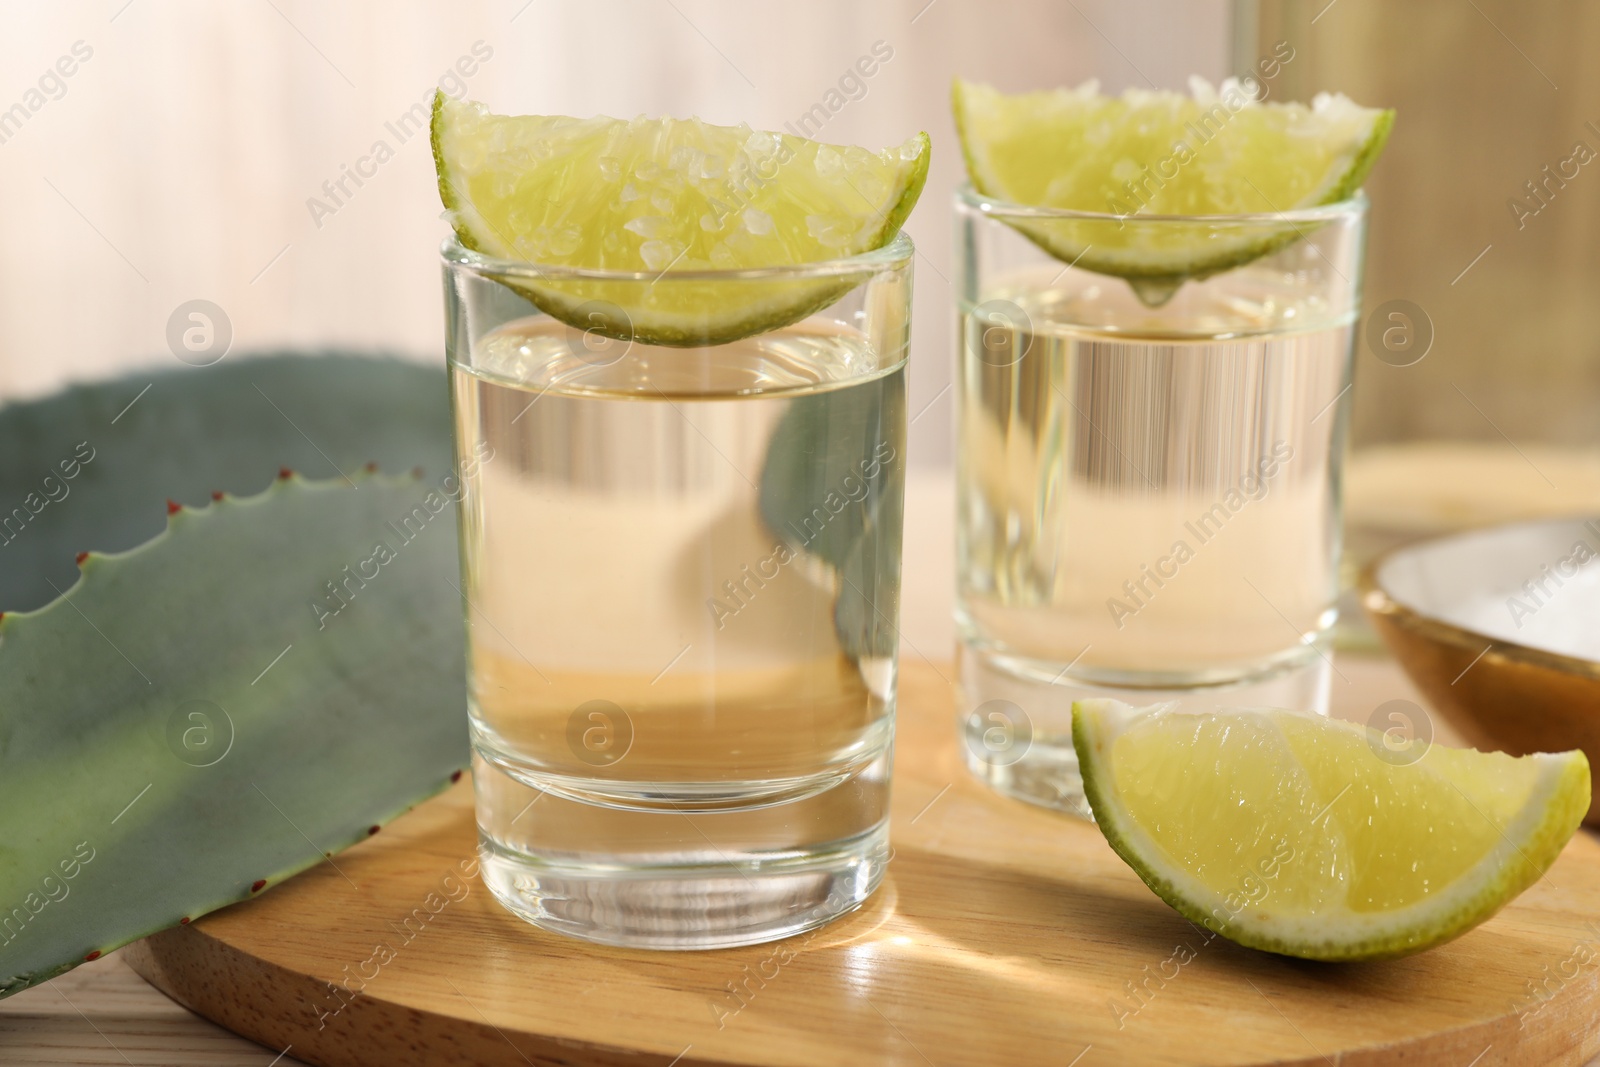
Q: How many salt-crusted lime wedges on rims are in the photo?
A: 2